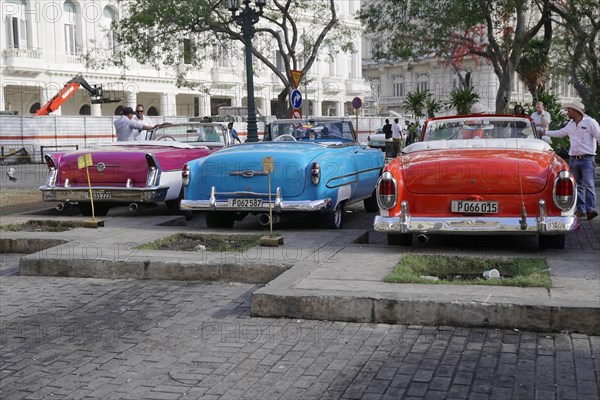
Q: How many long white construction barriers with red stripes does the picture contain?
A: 1